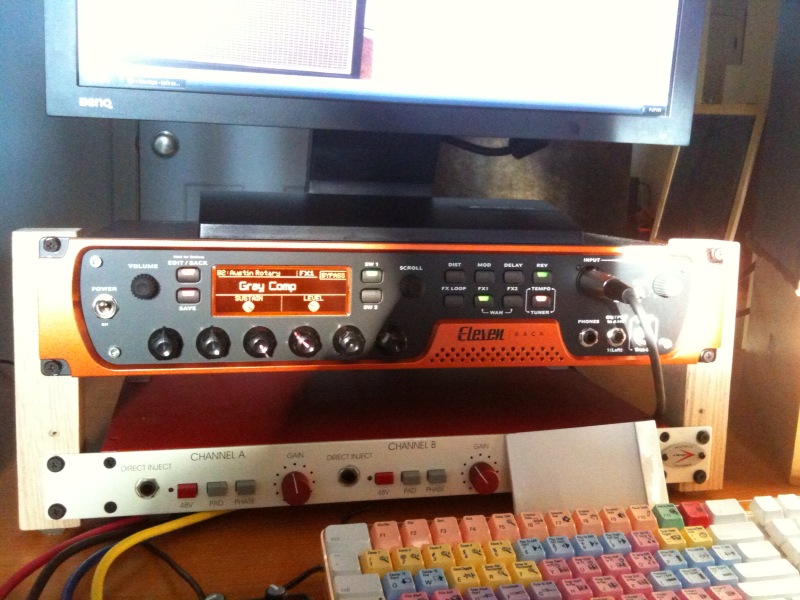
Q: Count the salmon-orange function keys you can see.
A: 10